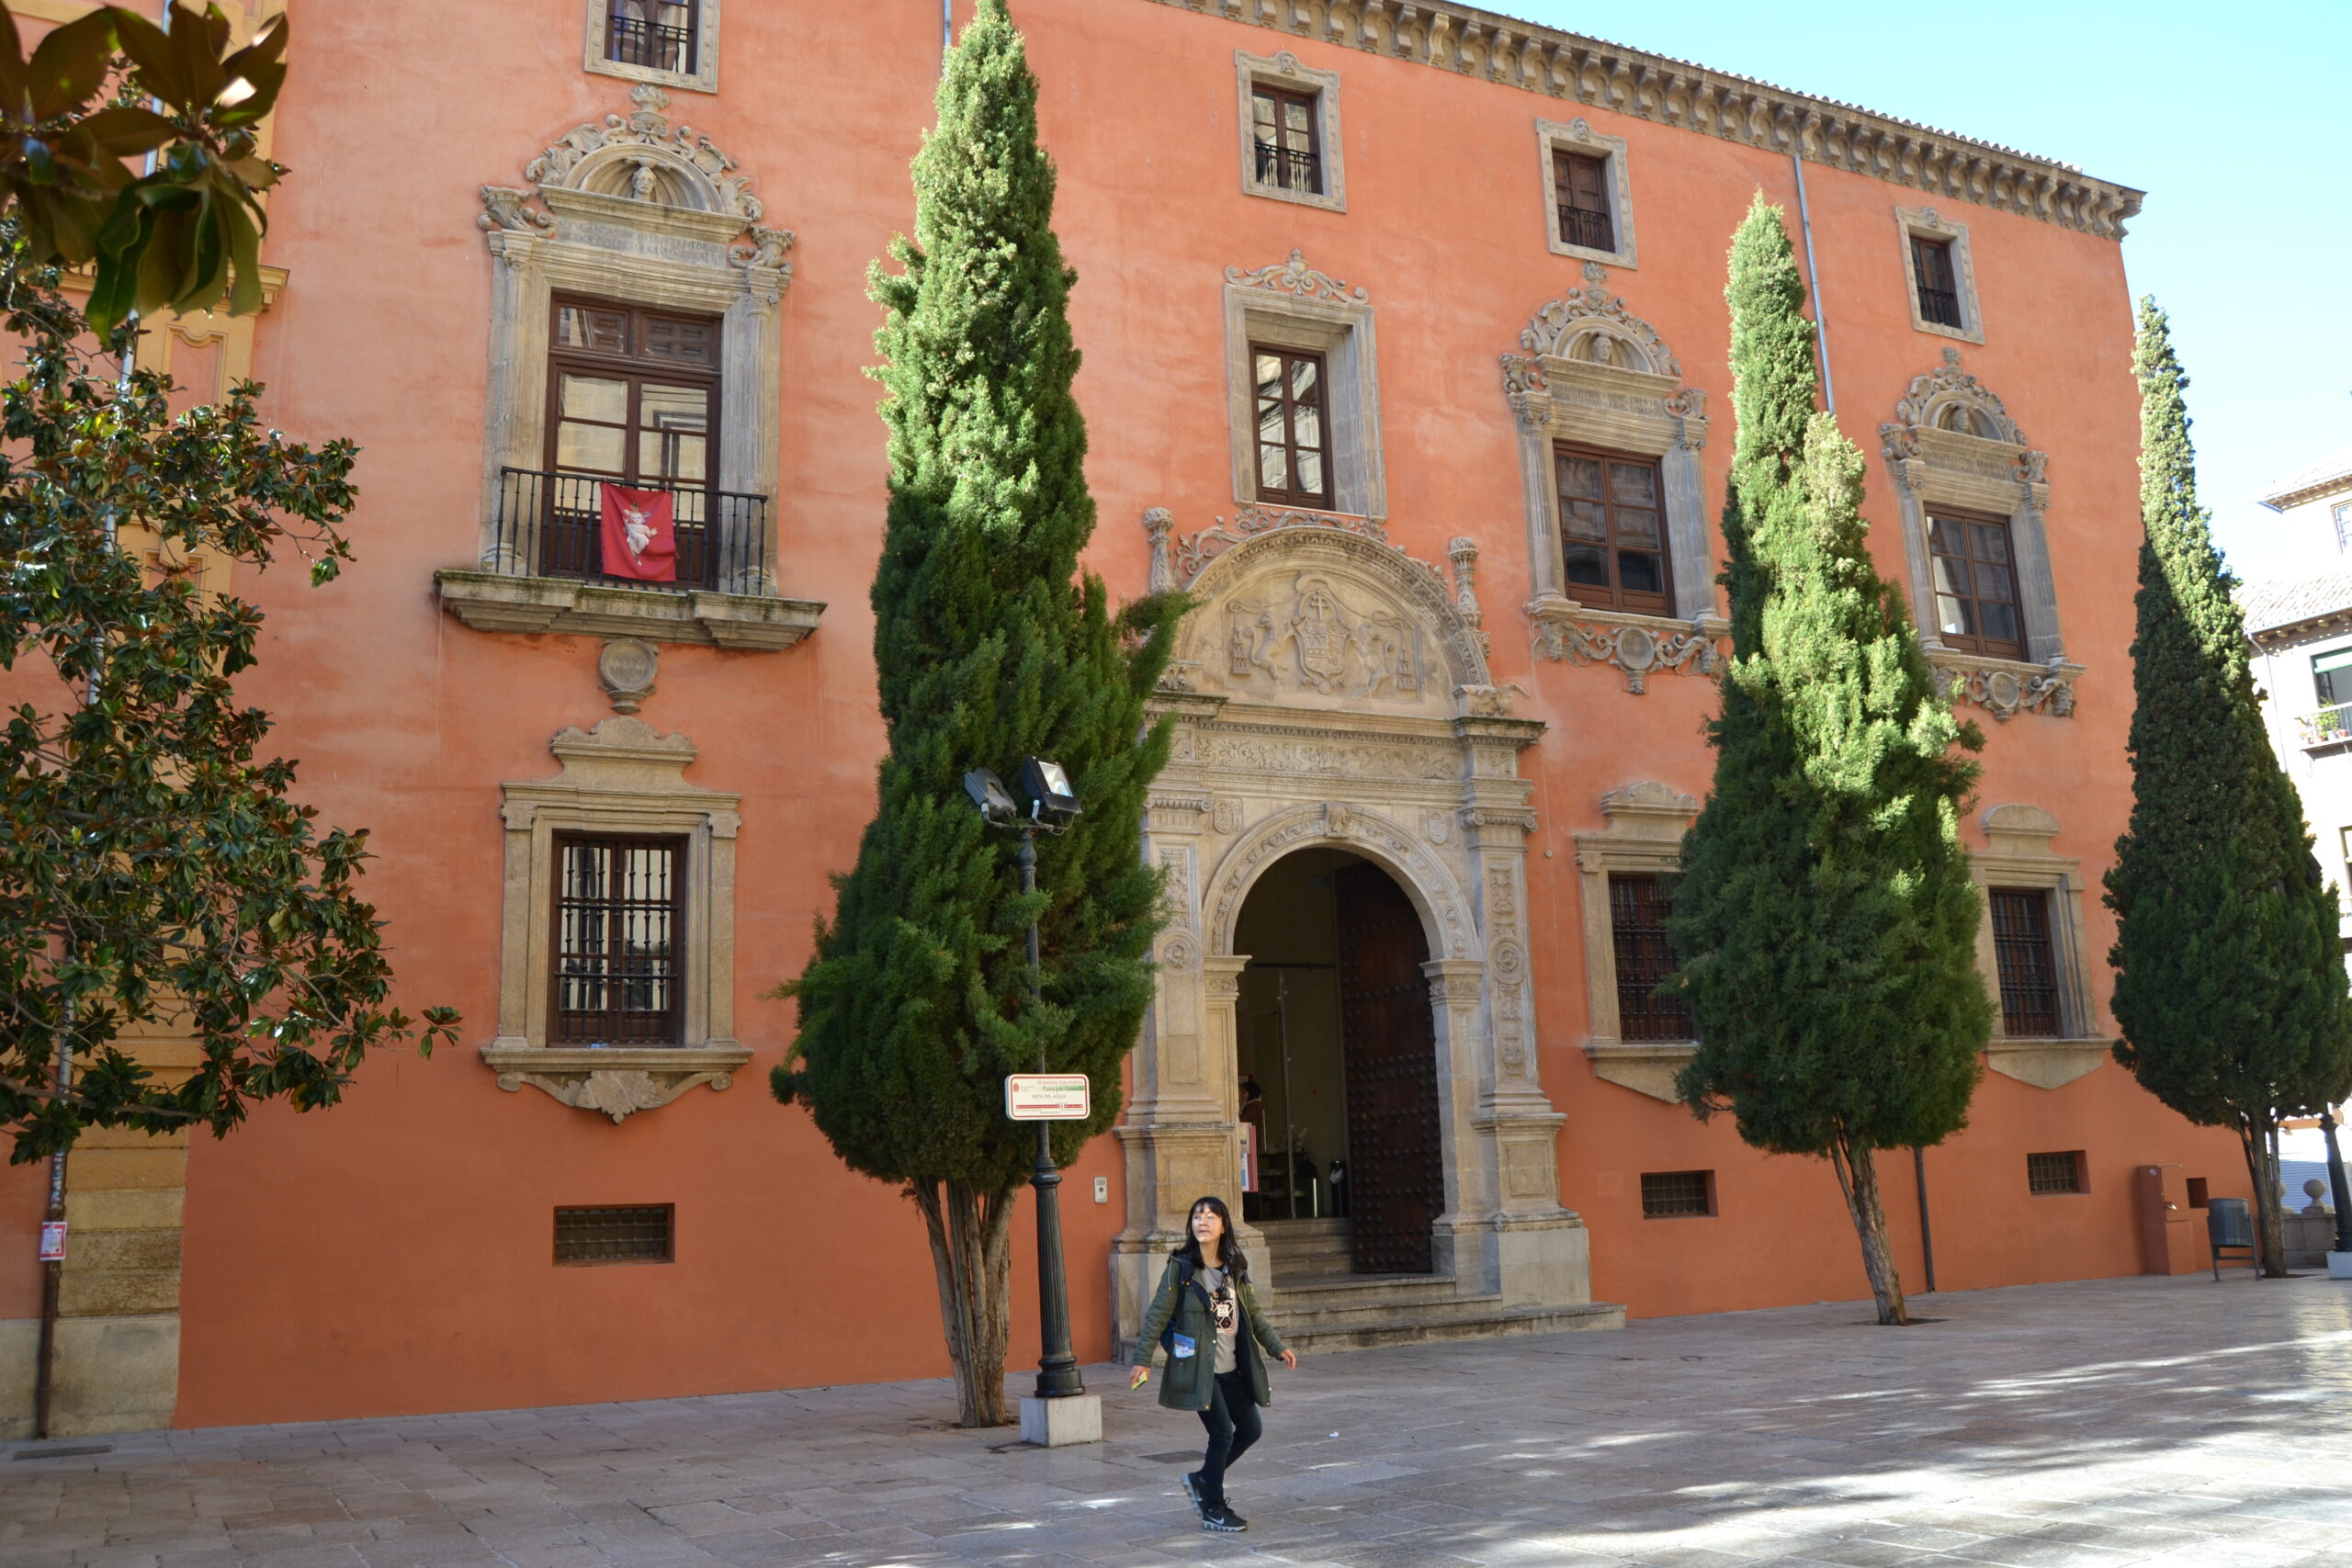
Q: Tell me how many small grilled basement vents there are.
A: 3